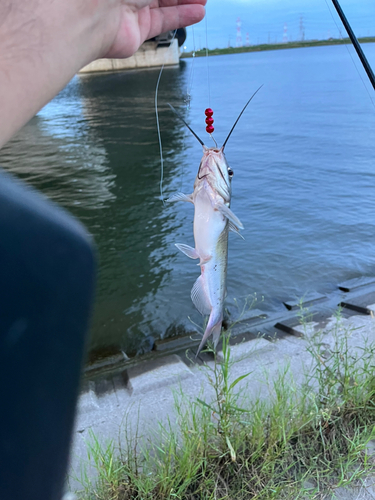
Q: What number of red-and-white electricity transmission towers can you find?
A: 3